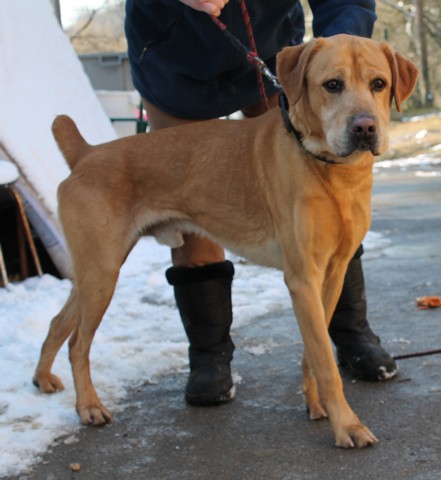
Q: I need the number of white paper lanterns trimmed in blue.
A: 0